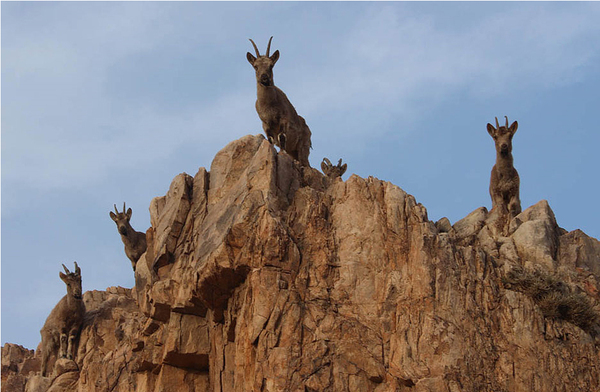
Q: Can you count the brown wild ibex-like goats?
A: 5